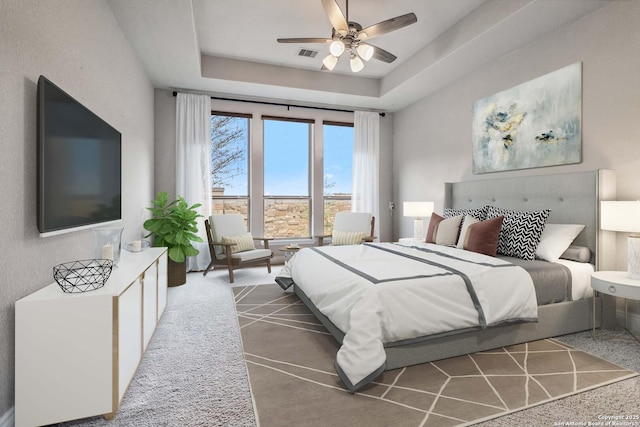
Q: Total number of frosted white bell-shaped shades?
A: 4